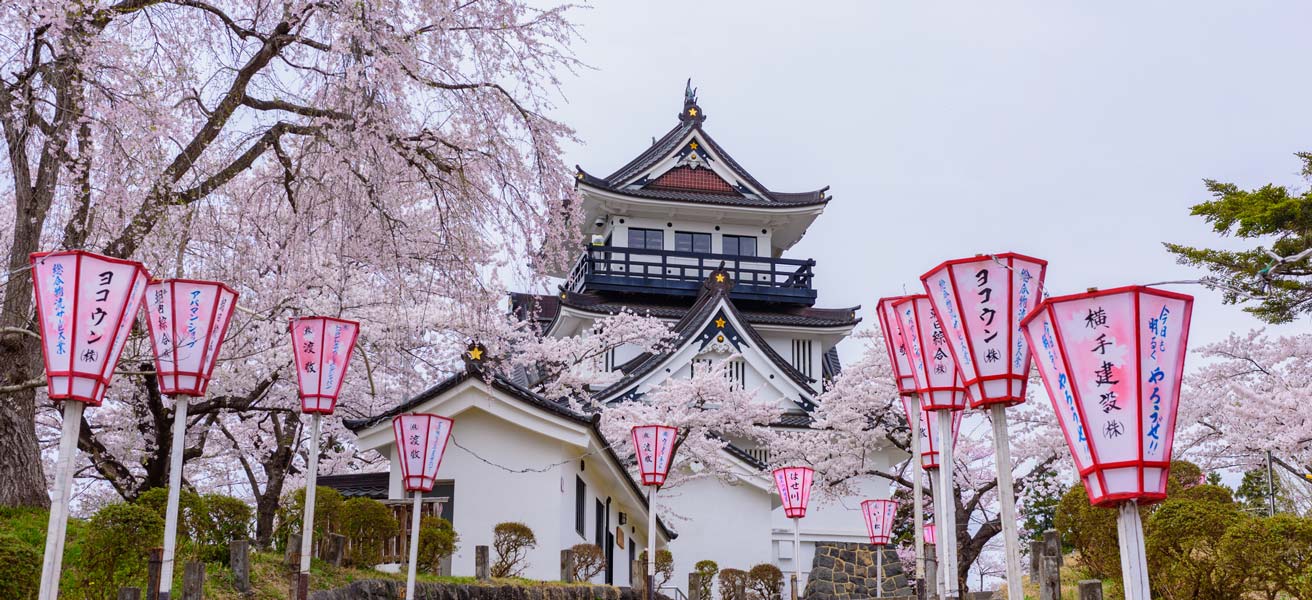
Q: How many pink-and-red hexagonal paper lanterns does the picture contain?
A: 13